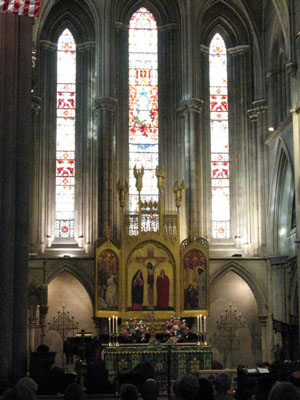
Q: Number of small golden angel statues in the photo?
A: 4